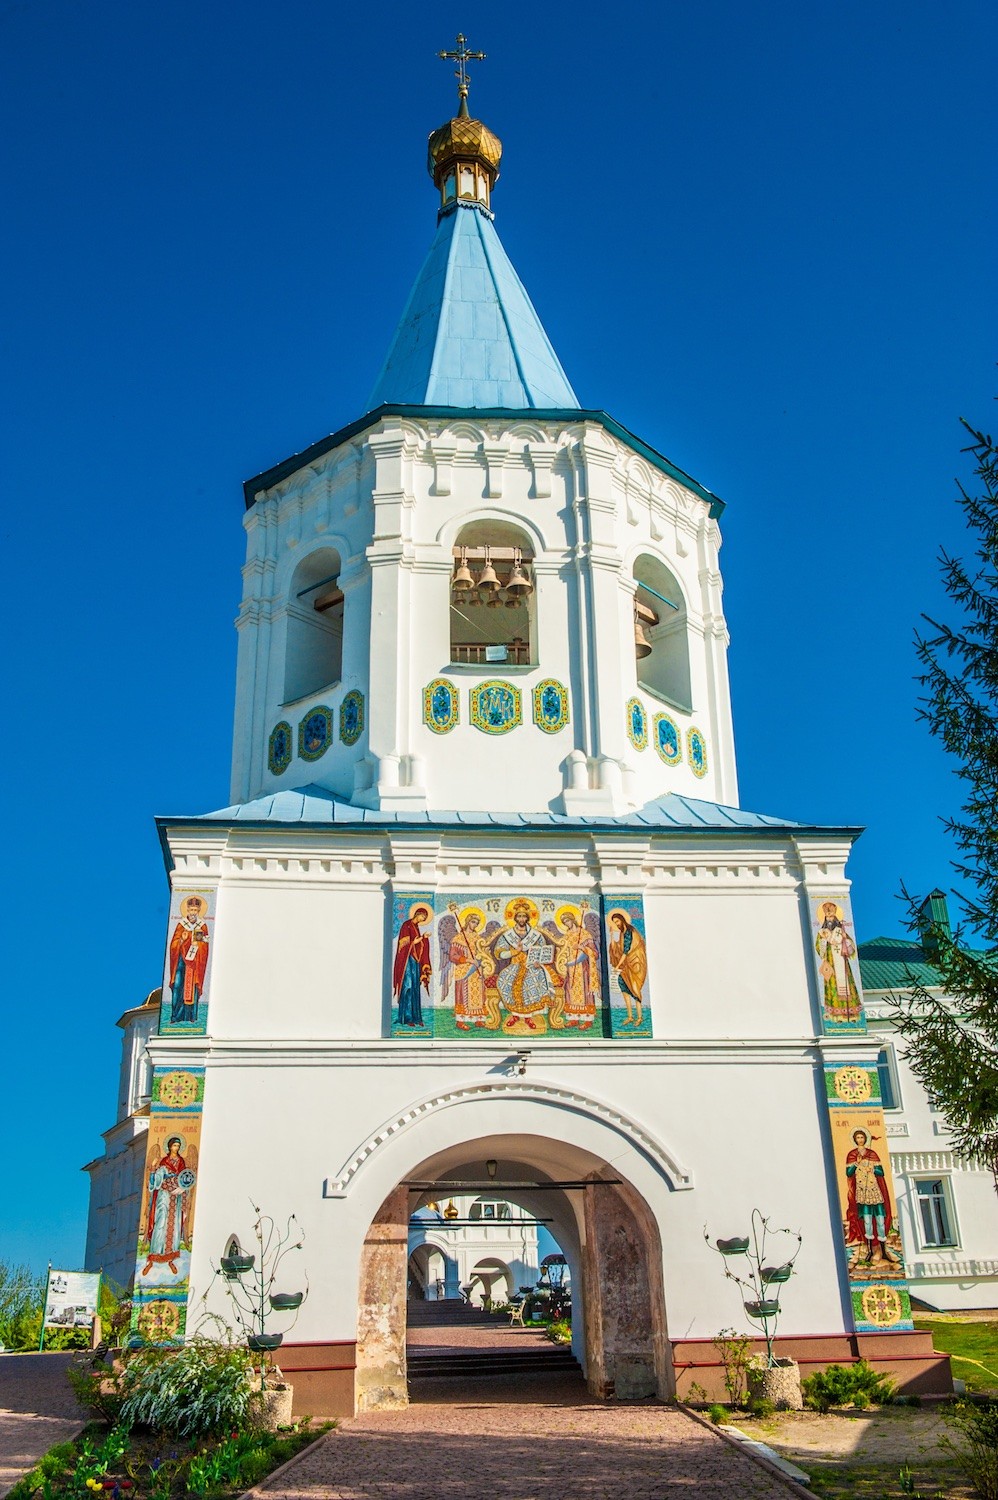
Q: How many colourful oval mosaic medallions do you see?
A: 9